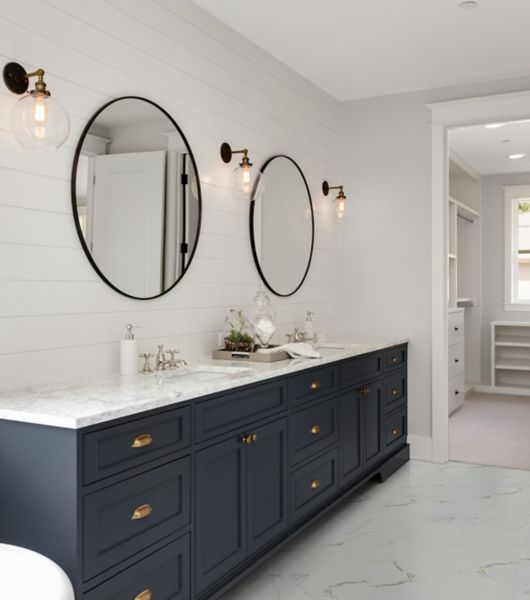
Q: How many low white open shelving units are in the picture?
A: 1